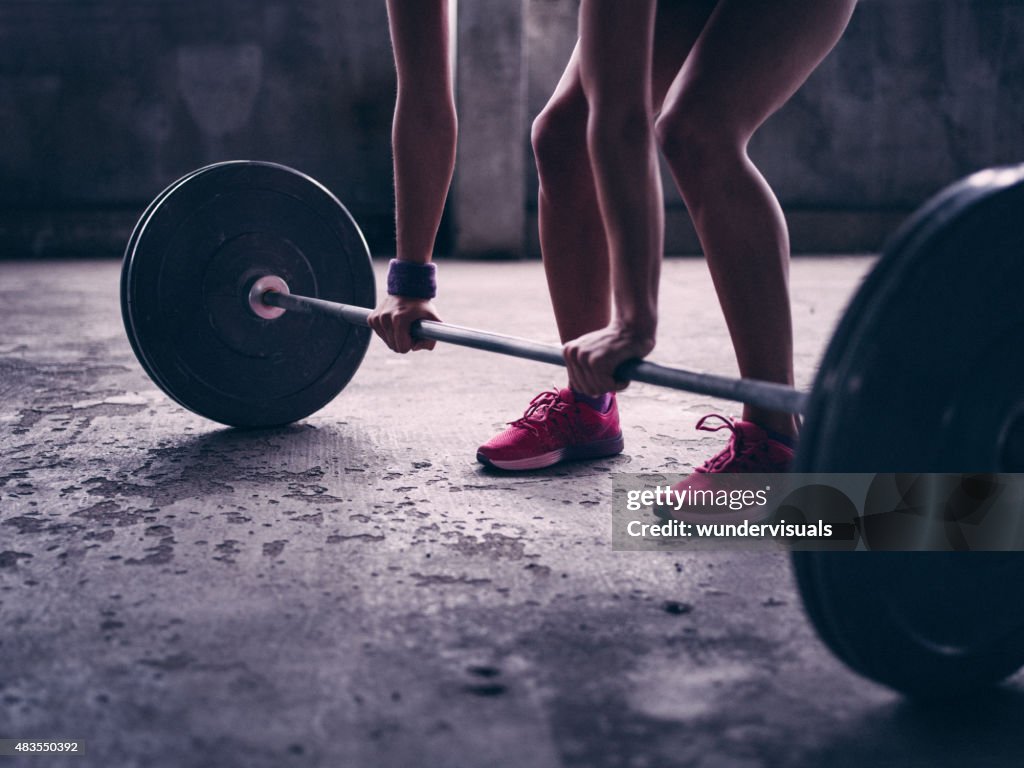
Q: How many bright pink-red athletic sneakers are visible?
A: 2